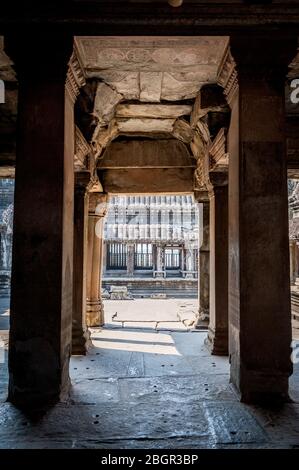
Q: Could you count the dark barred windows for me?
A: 3